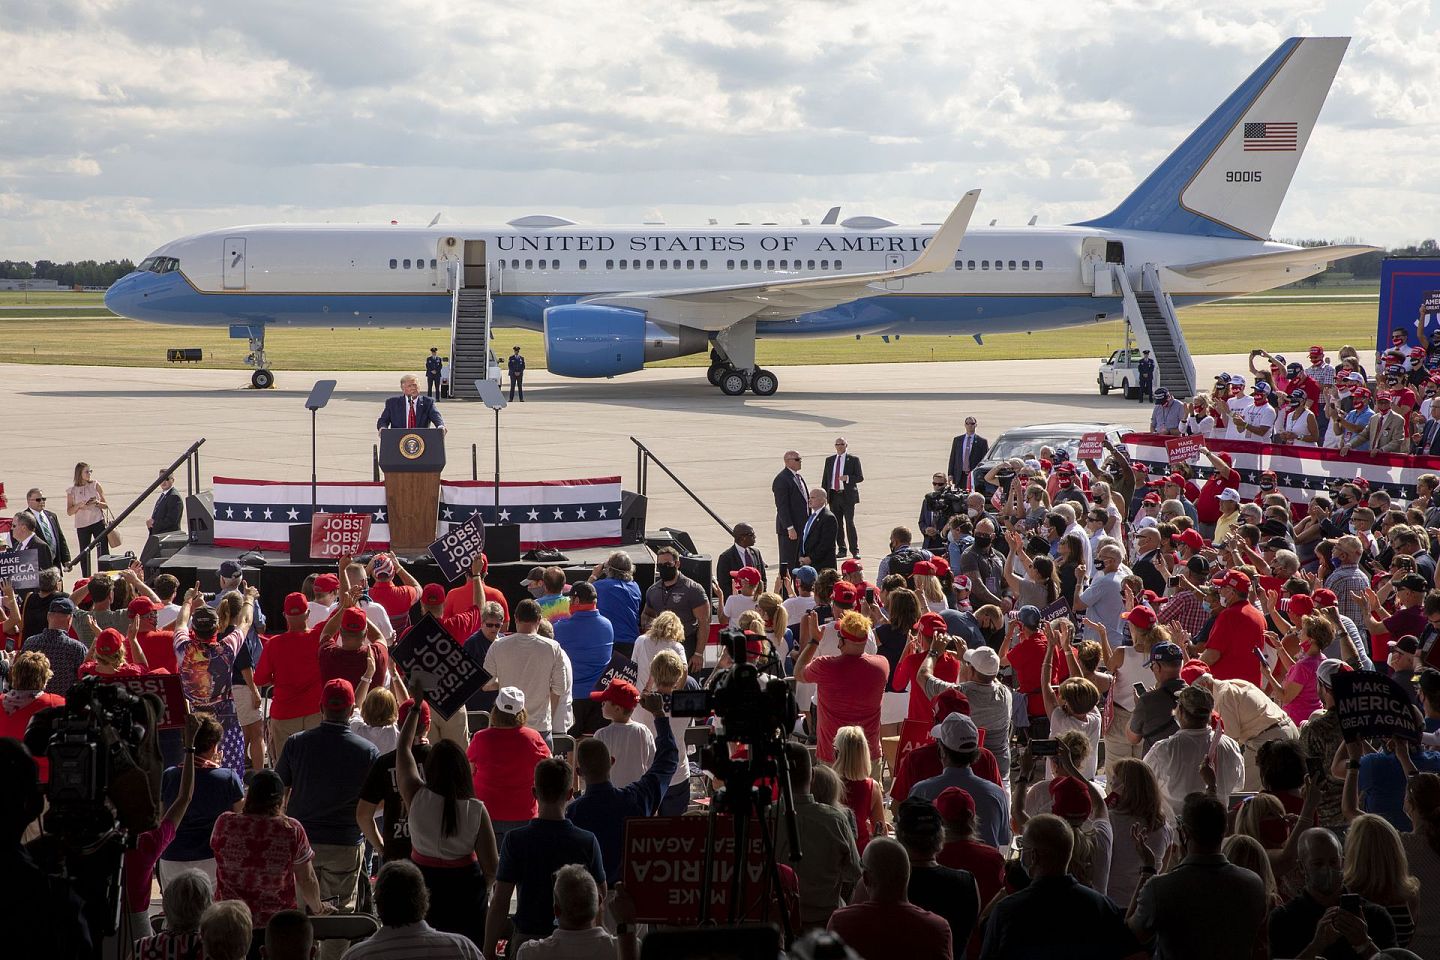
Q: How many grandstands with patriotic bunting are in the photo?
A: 1